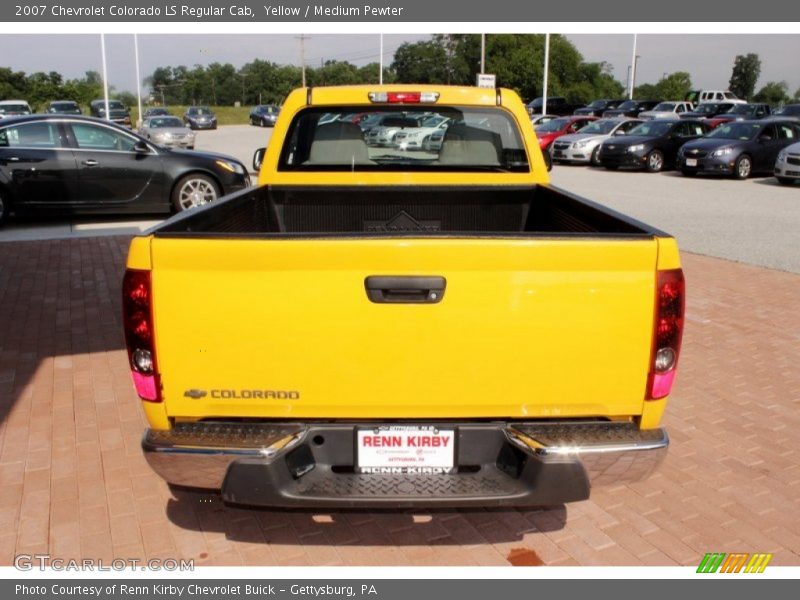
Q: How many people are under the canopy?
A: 0